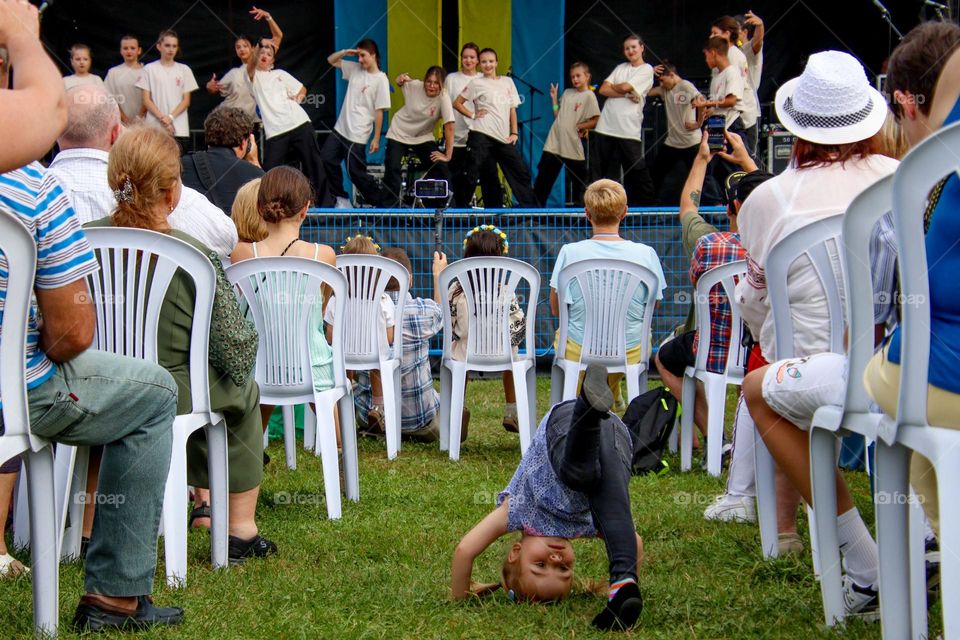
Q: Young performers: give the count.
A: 15